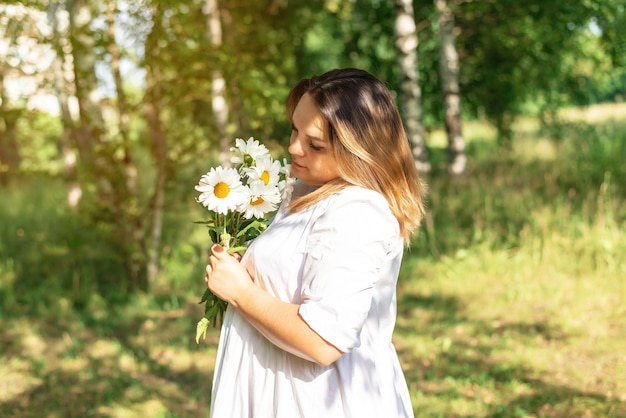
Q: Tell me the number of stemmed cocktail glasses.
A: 0